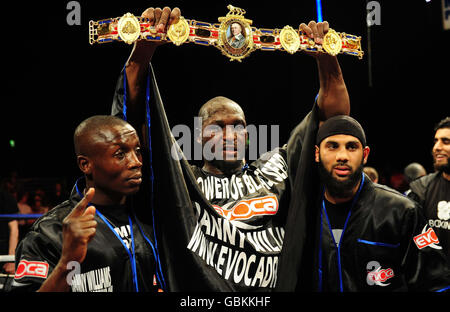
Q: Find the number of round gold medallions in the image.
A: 4